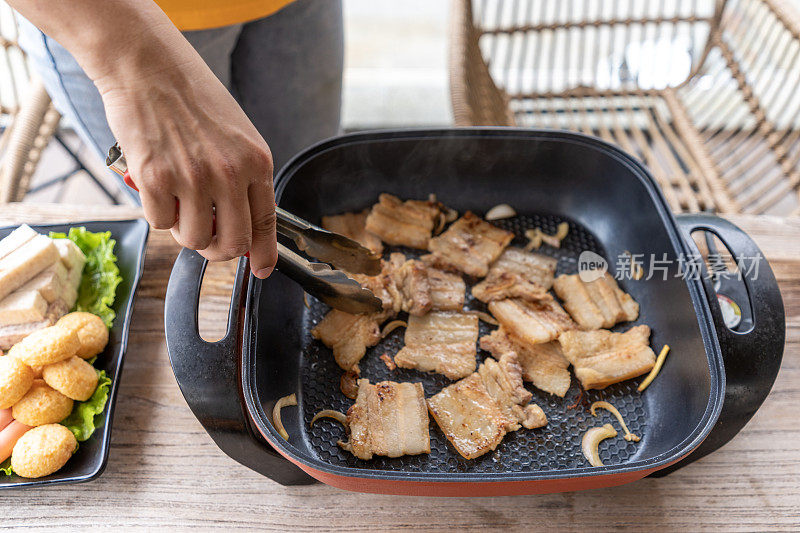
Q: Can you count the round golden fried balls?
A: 6